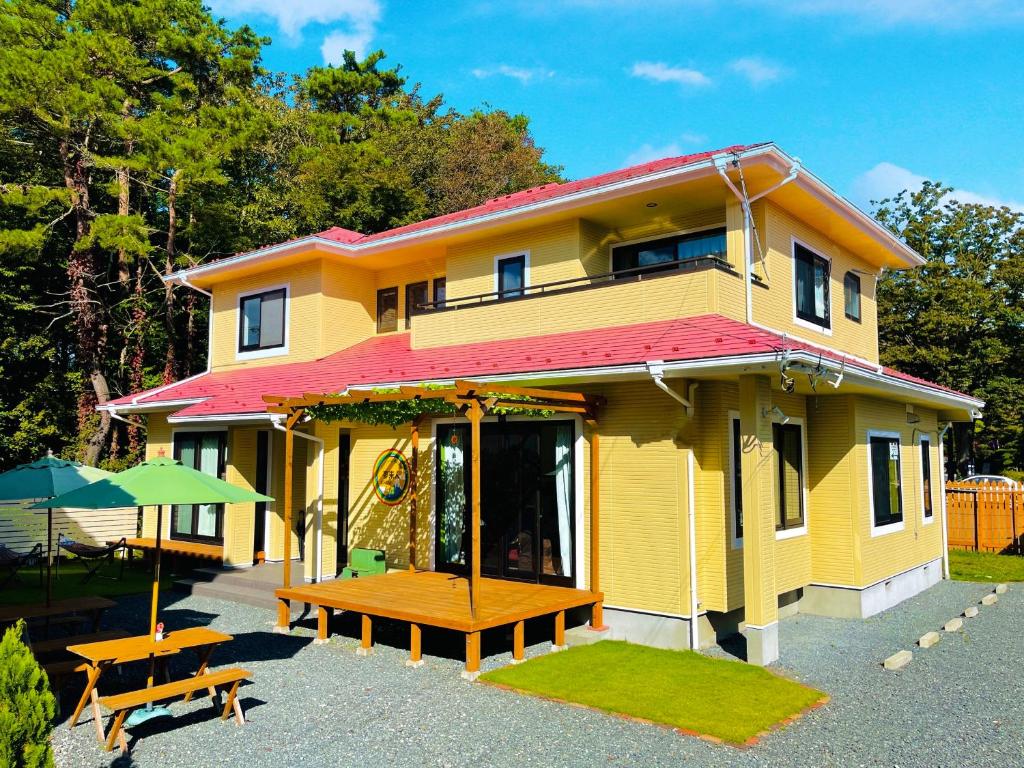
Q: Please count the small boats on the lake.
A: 0